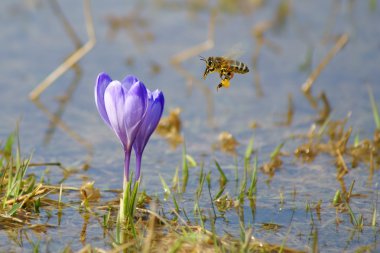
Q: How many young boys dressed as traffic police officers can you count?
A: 0